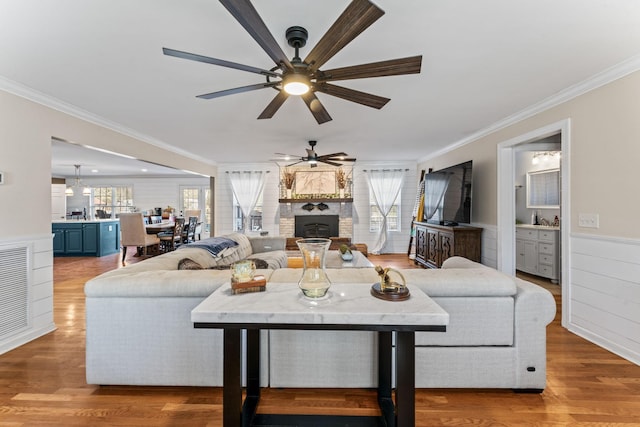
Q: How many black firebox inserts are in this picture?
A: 1